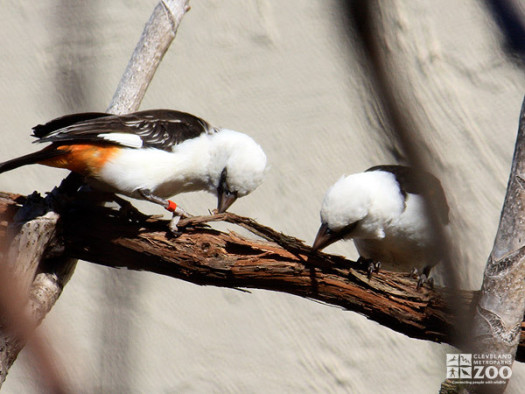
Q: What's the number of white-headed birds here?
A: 2